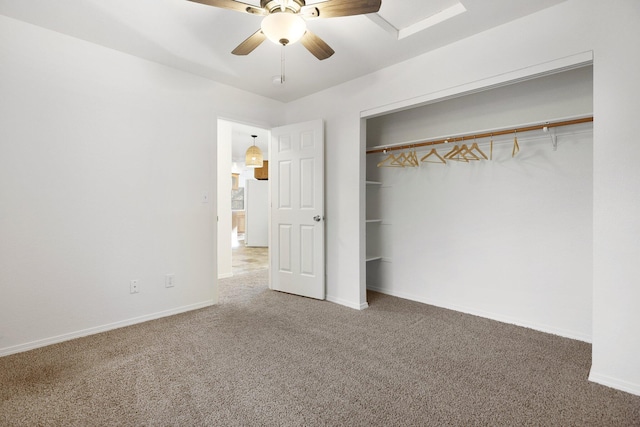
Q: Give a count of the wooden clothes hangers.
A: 10